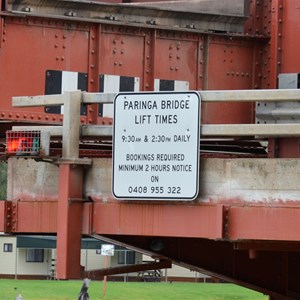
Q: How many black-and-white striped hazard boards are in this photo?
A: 3